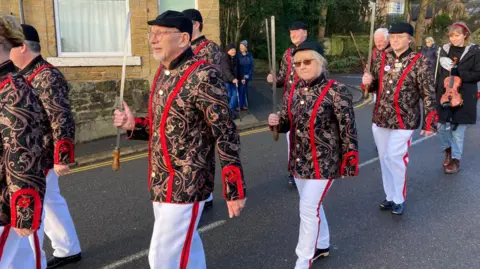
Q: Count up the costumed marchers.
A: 8